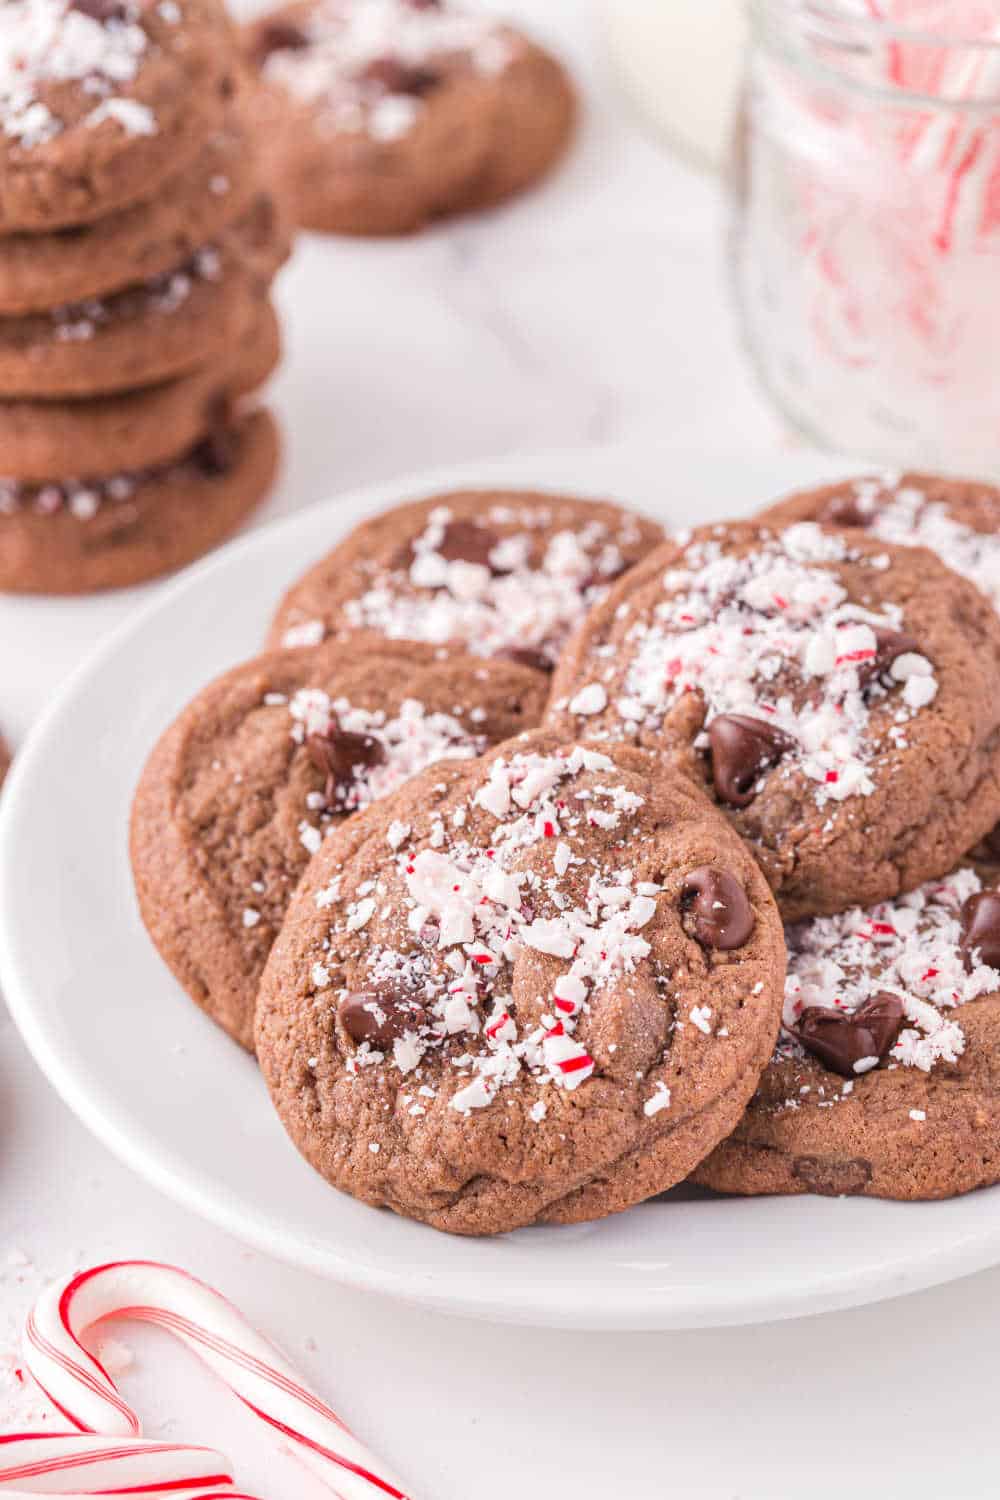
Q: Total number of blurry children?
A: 0